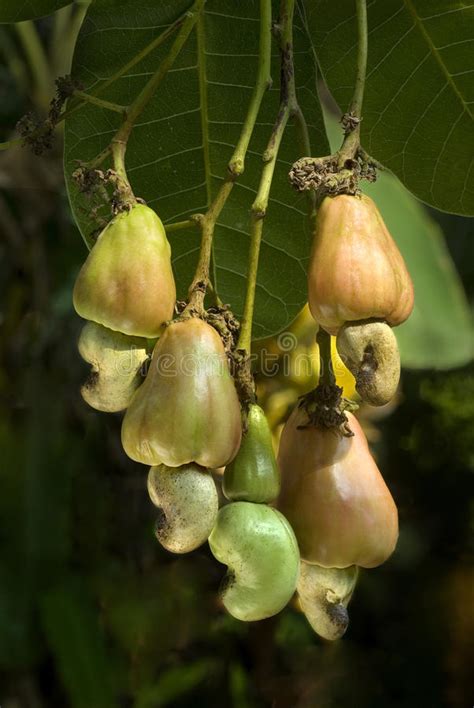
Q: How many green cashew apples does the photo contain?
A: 1